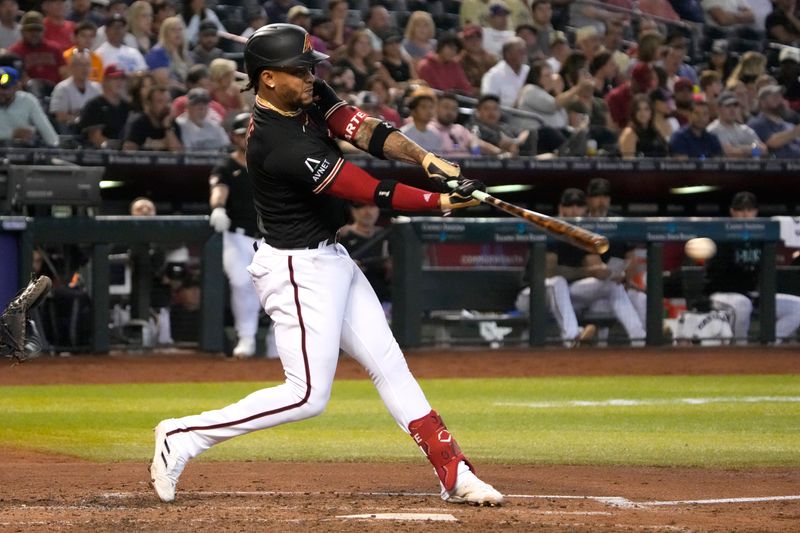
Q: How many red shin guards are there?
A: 1